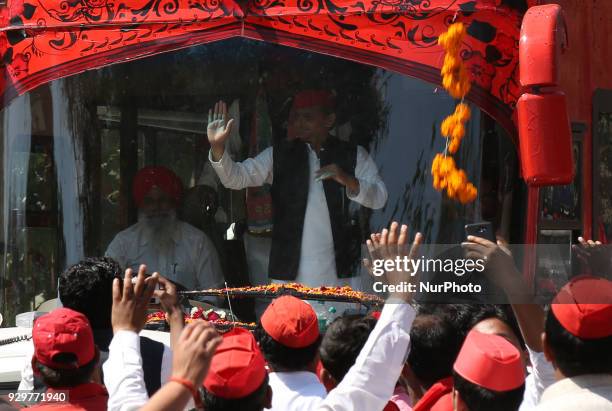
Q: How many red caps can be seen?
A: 6